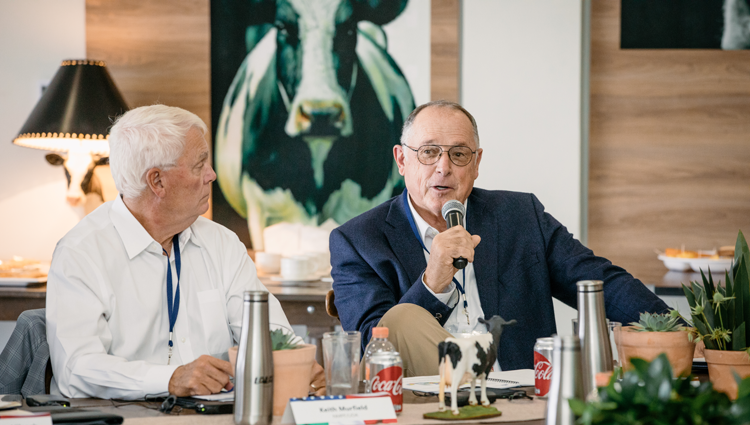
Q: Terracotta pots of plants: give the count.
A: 3